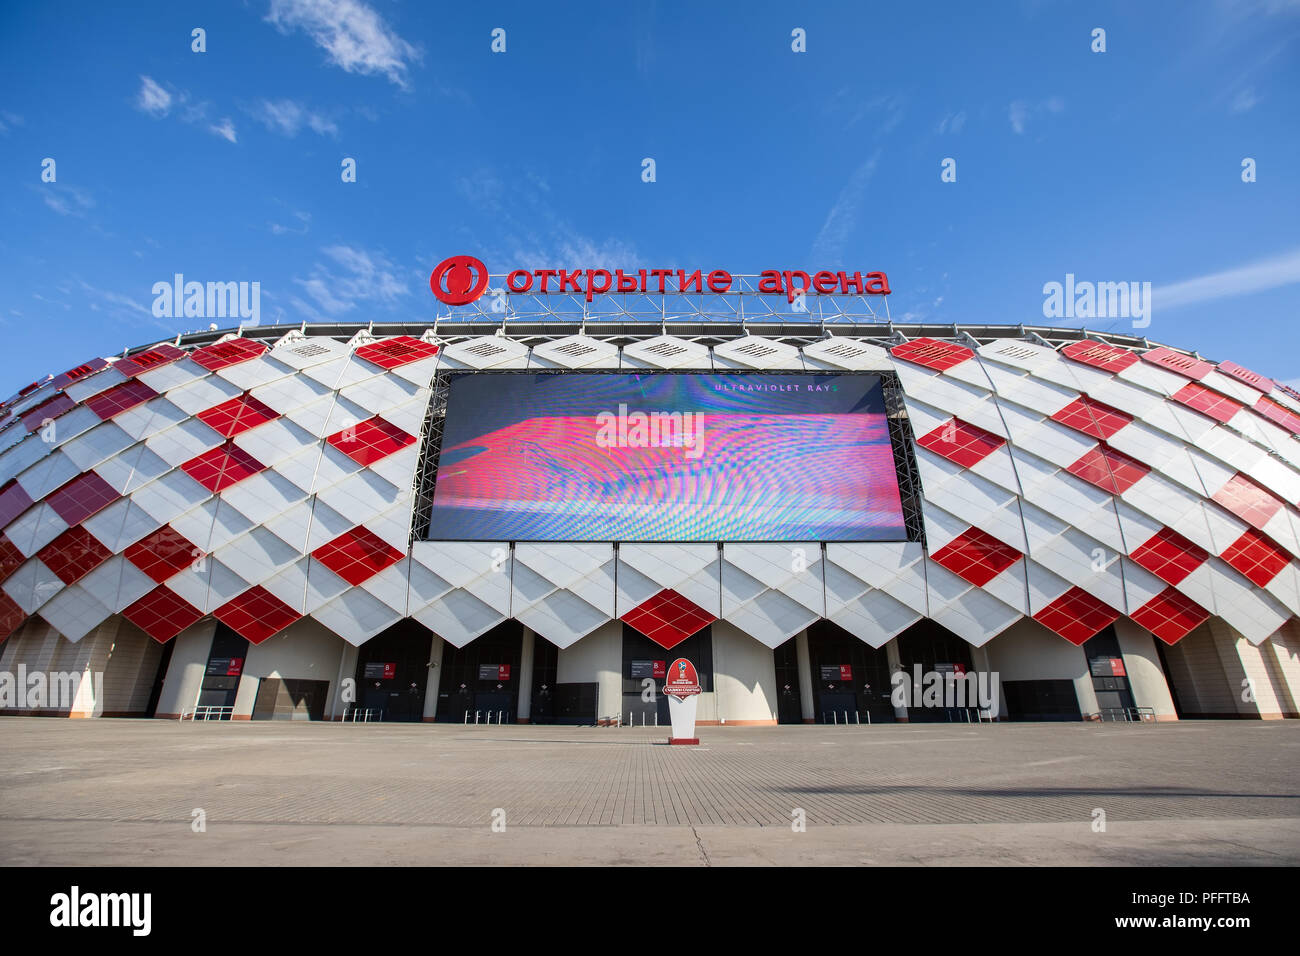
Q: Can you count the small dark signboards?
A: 7